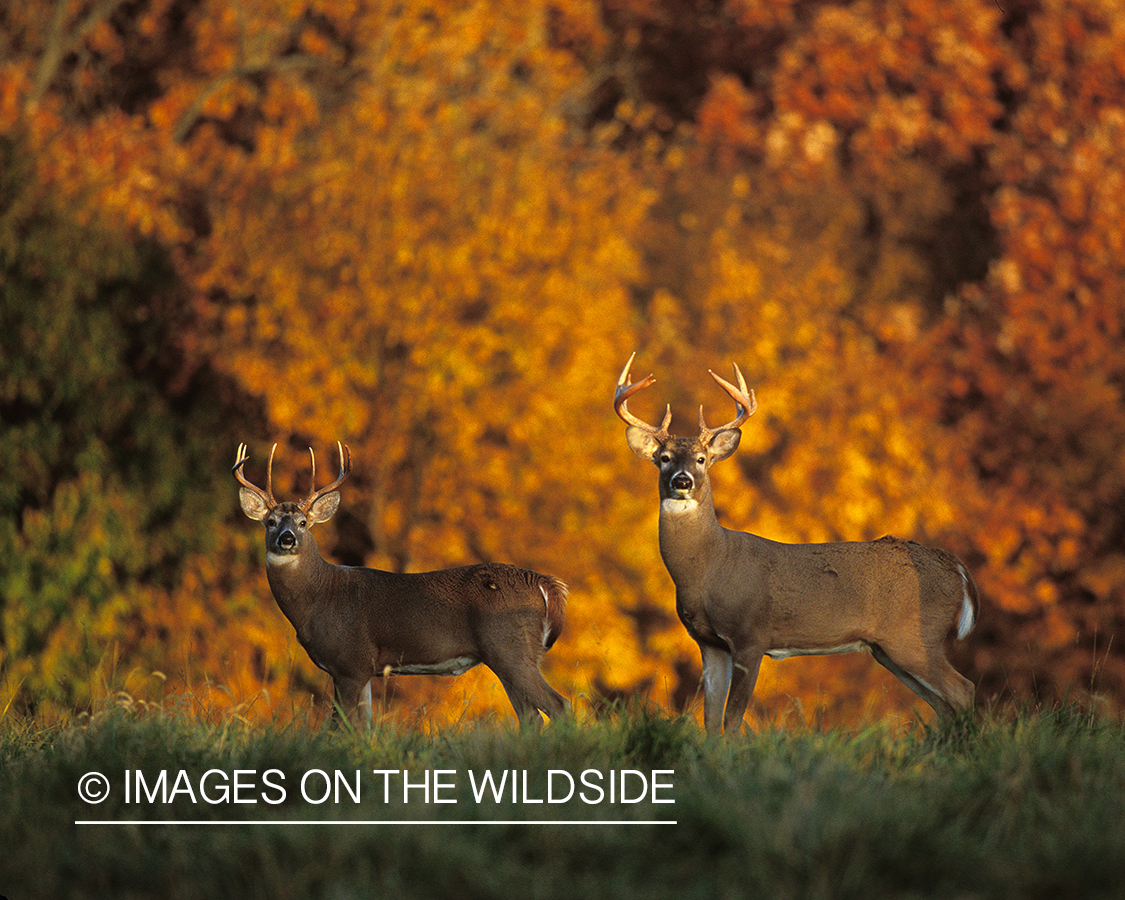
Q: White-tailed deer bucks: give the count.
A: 2